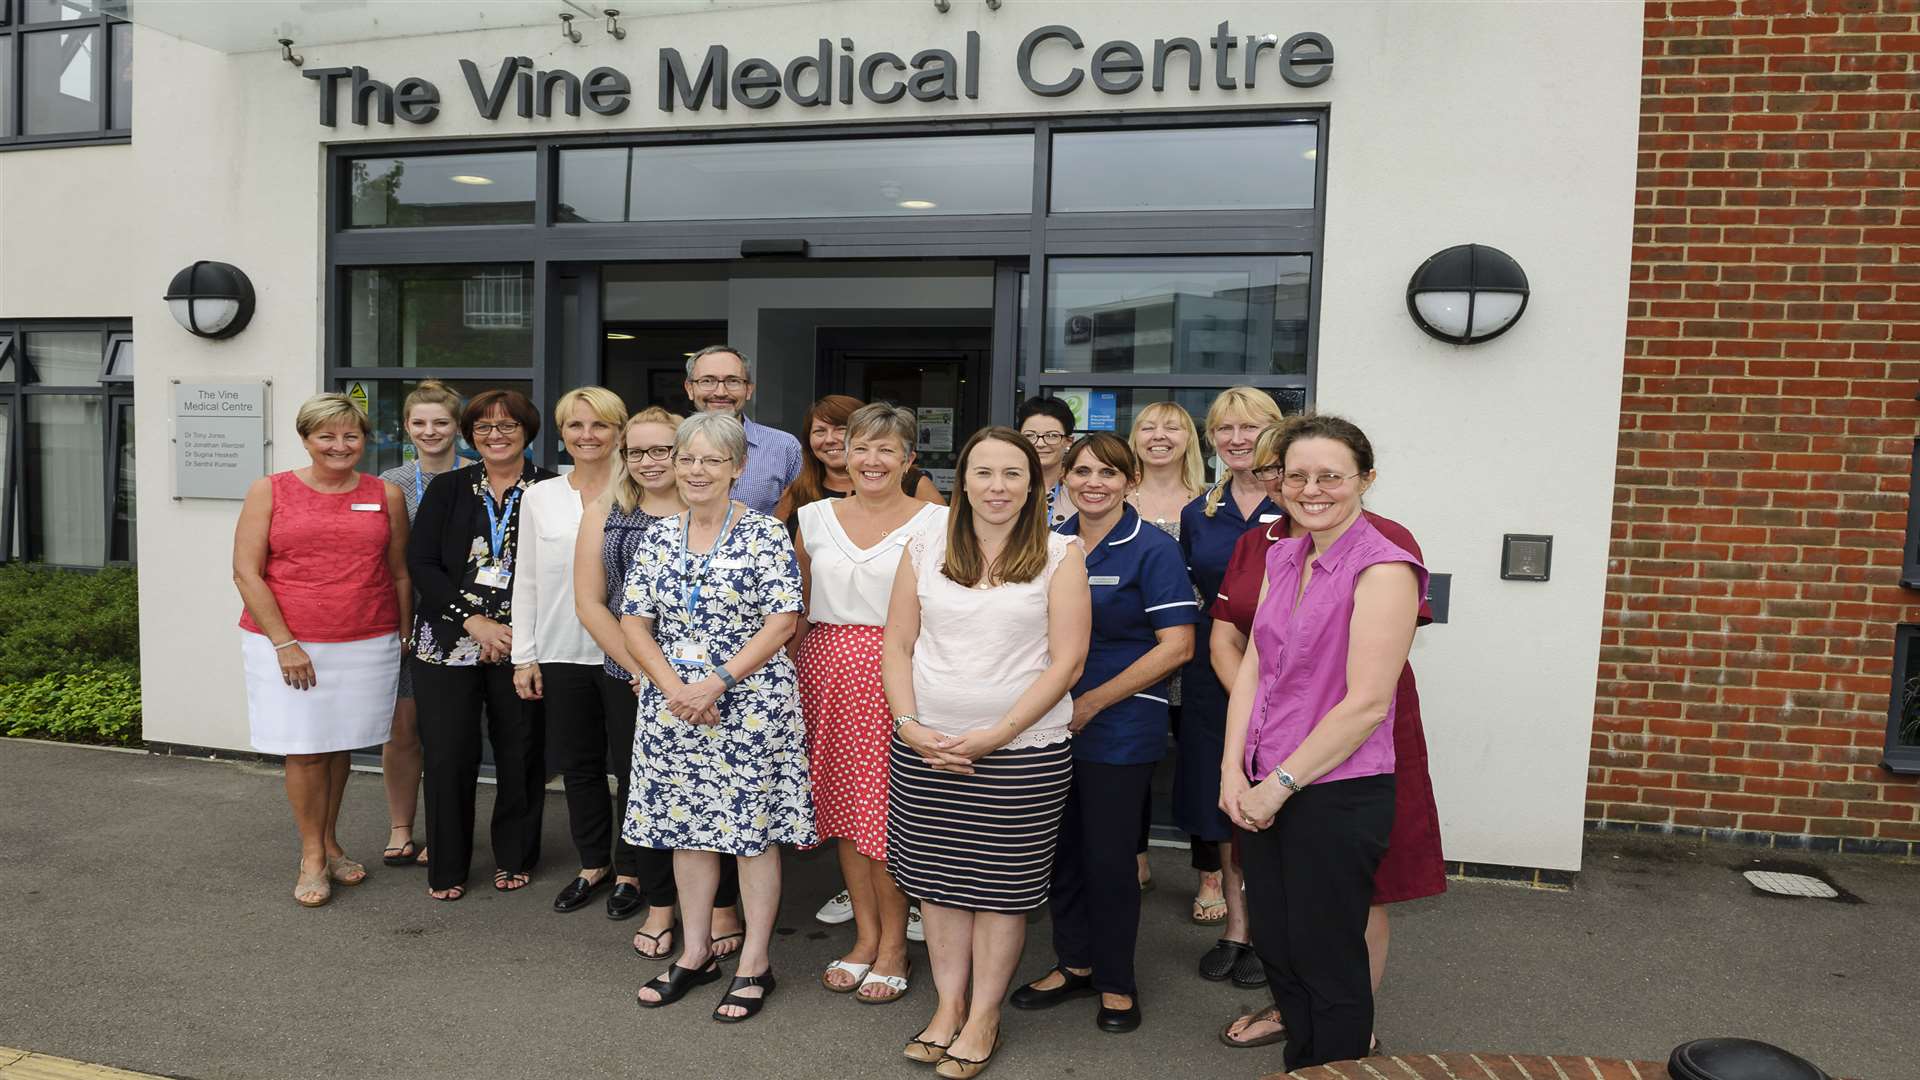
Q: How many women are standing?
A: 15